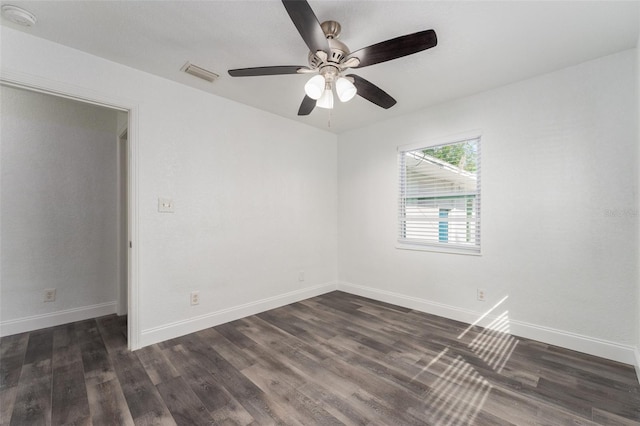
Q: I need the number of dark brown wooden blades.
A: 5